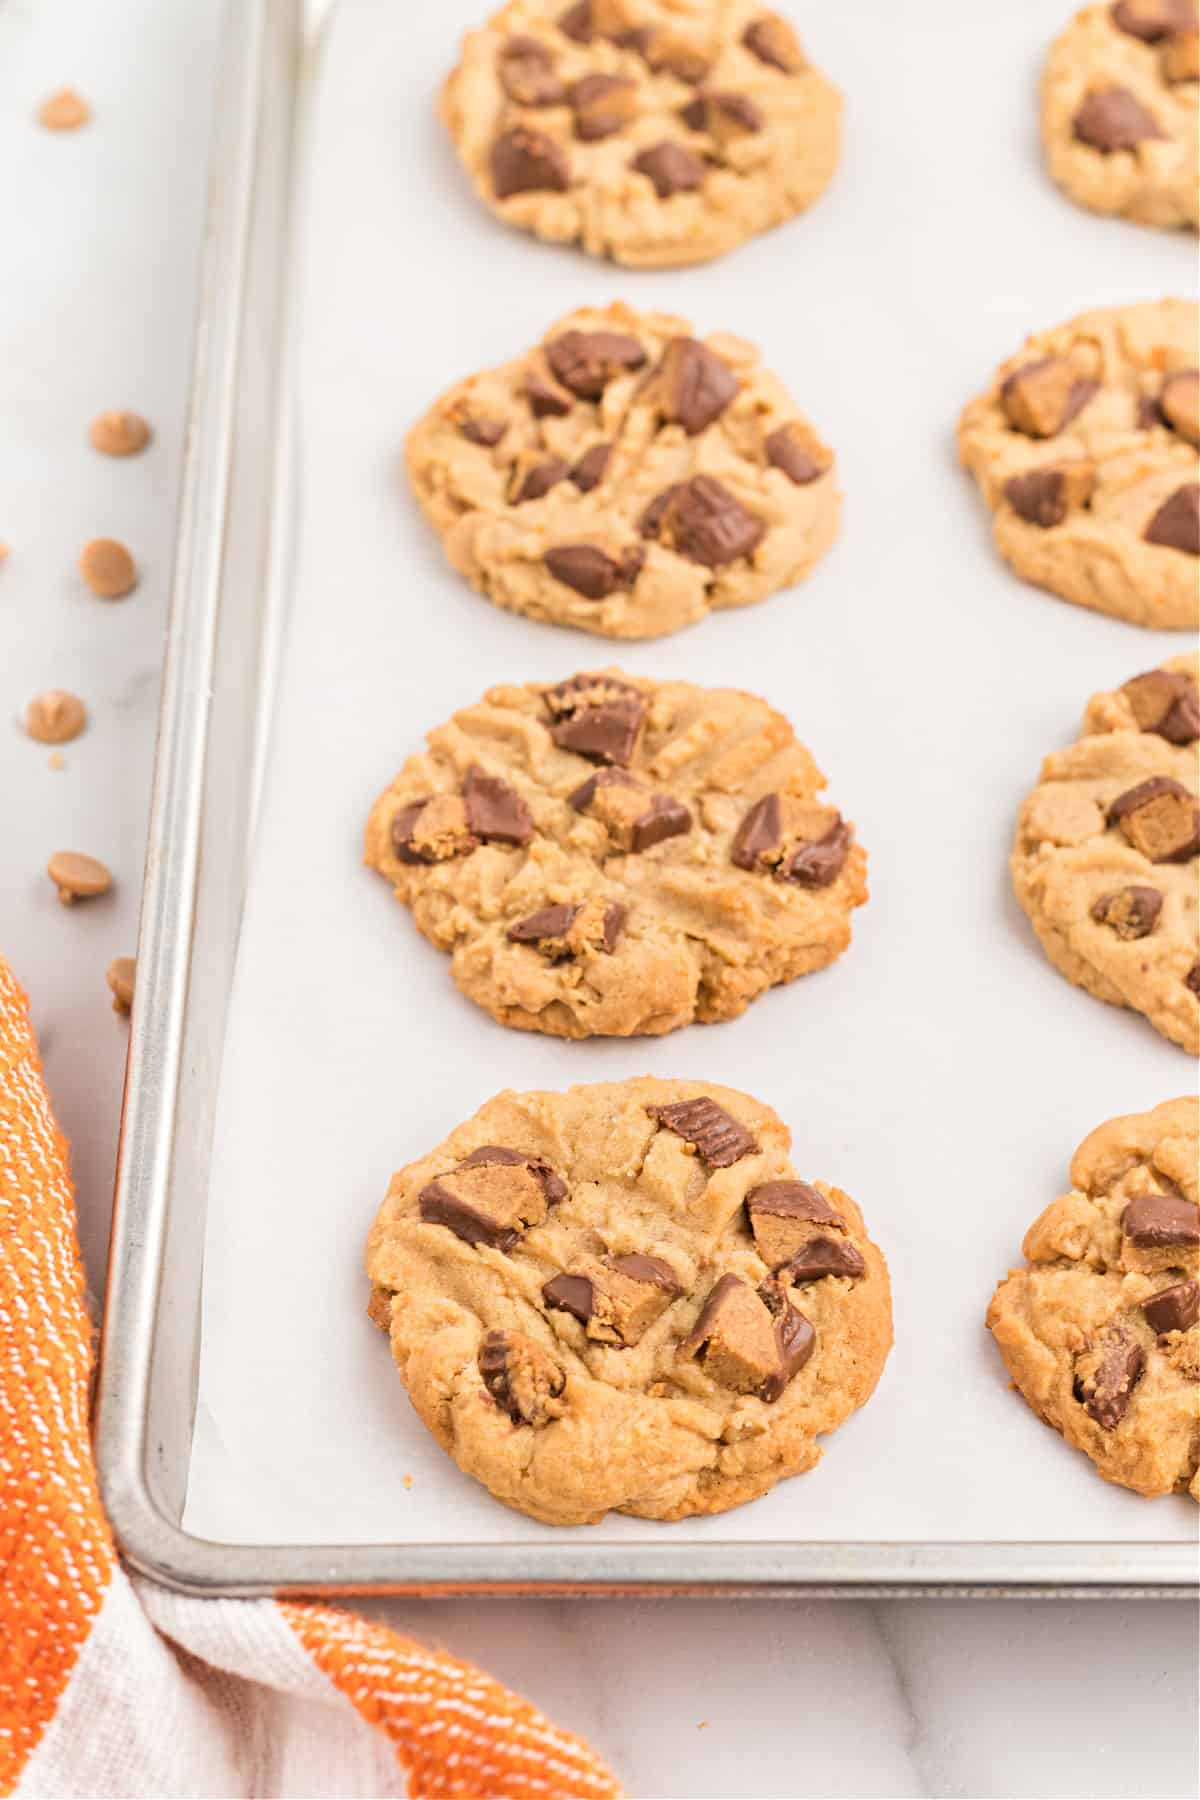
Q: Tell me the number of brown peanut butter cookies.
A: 8